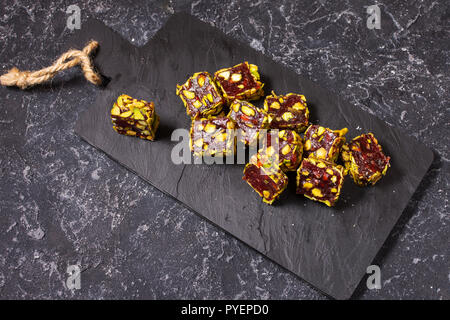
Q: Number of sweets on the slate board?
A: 11